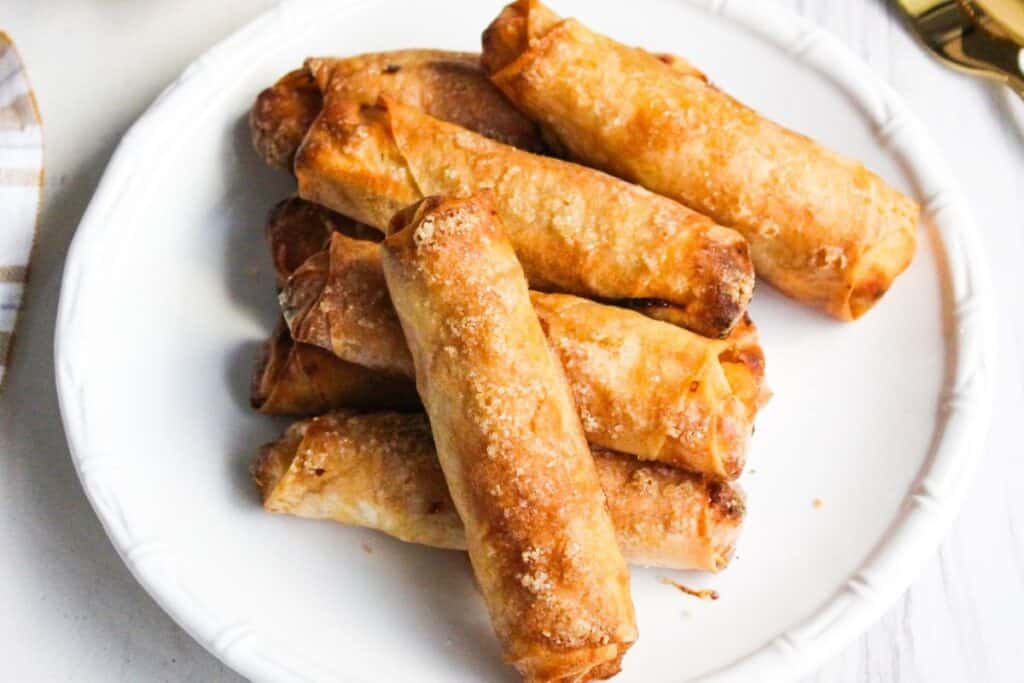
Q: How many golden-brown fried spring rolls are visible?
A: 8